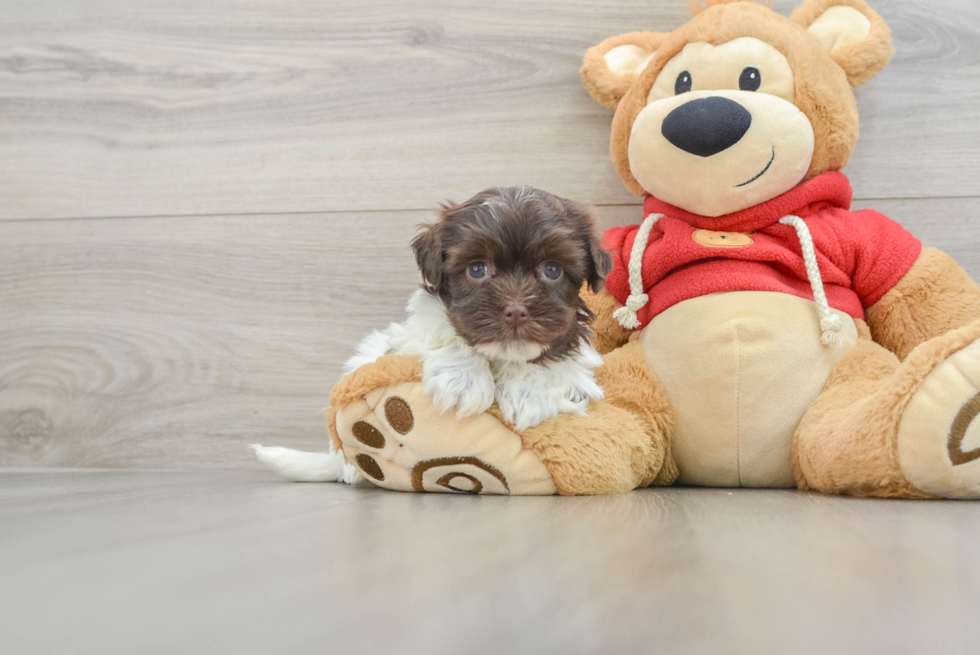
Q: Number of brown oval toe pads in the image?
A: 3